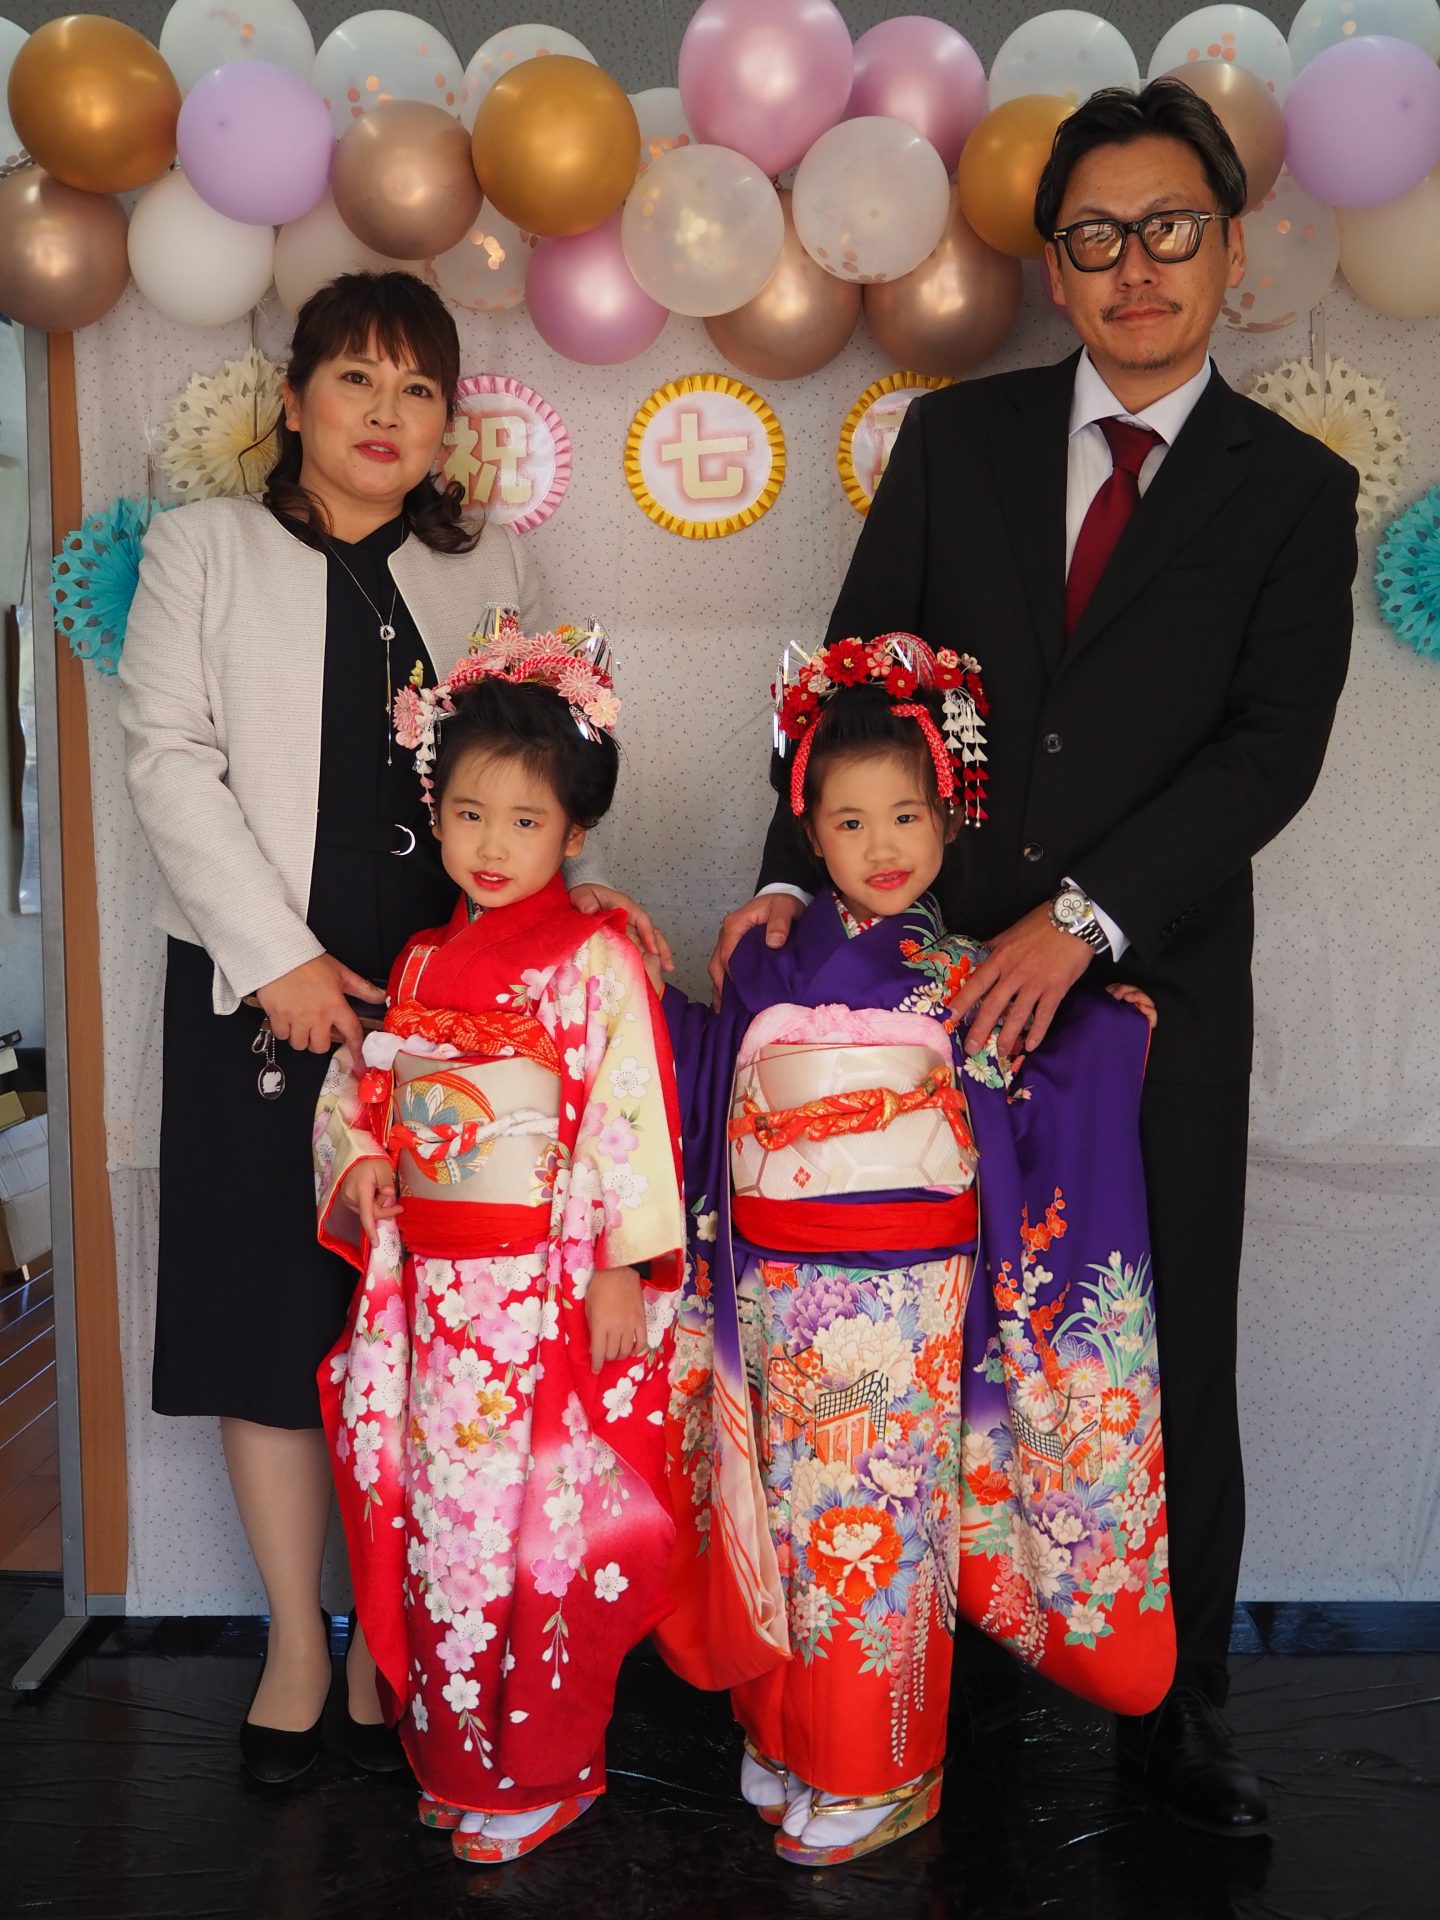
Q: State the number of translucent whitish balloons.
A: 12